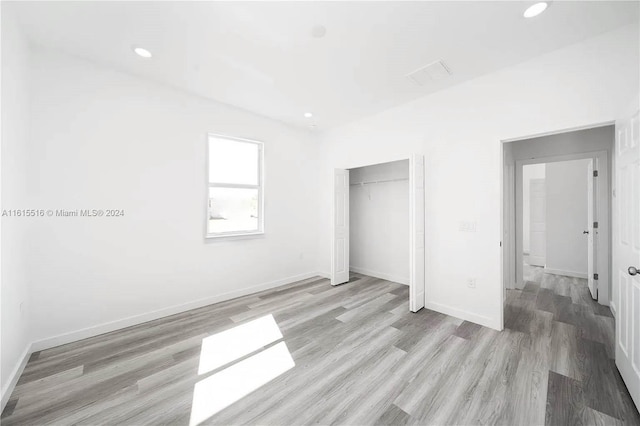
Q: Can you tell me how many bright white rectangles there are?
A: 2